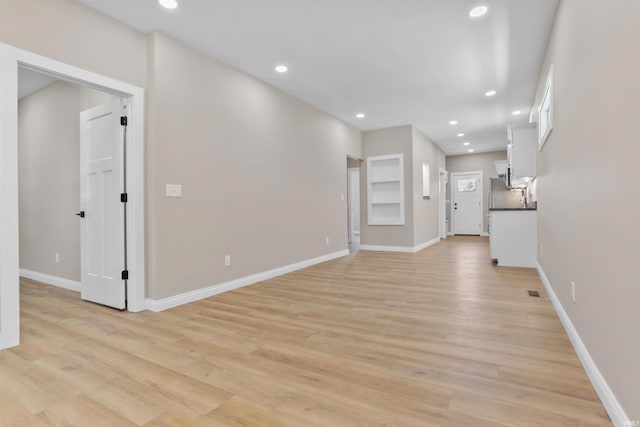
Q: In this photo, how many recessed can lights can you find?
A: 10